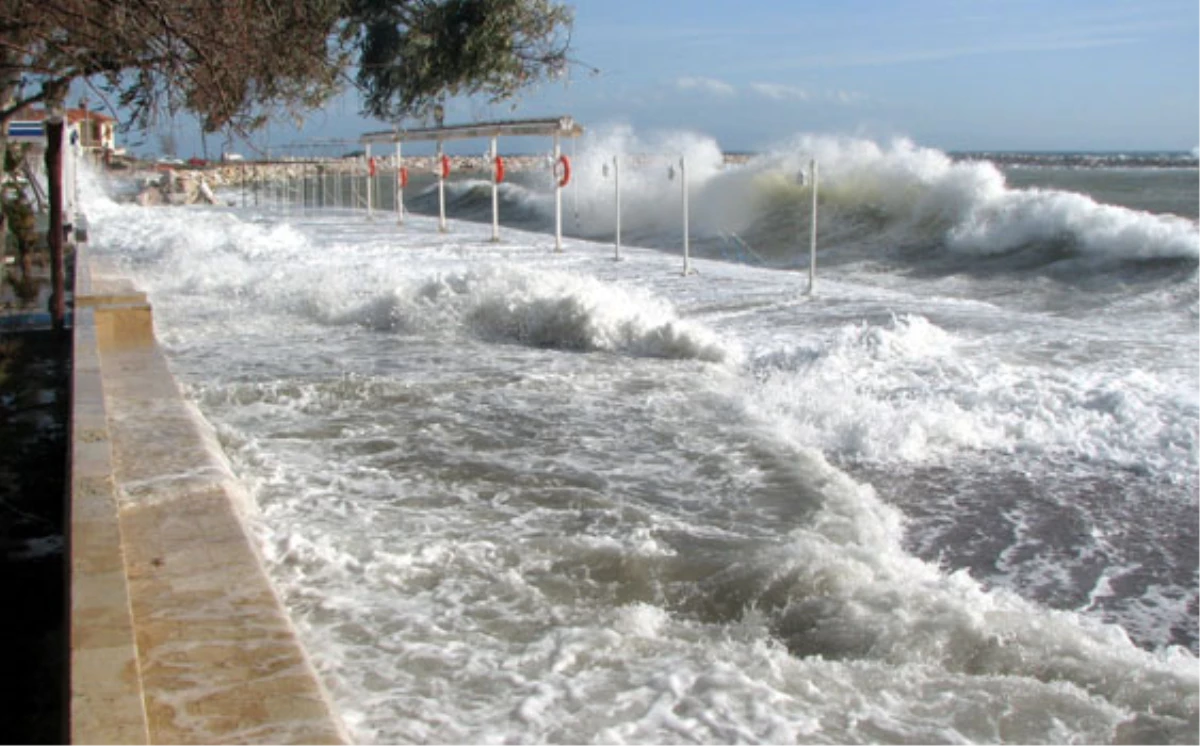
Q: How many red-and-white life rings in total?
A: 5